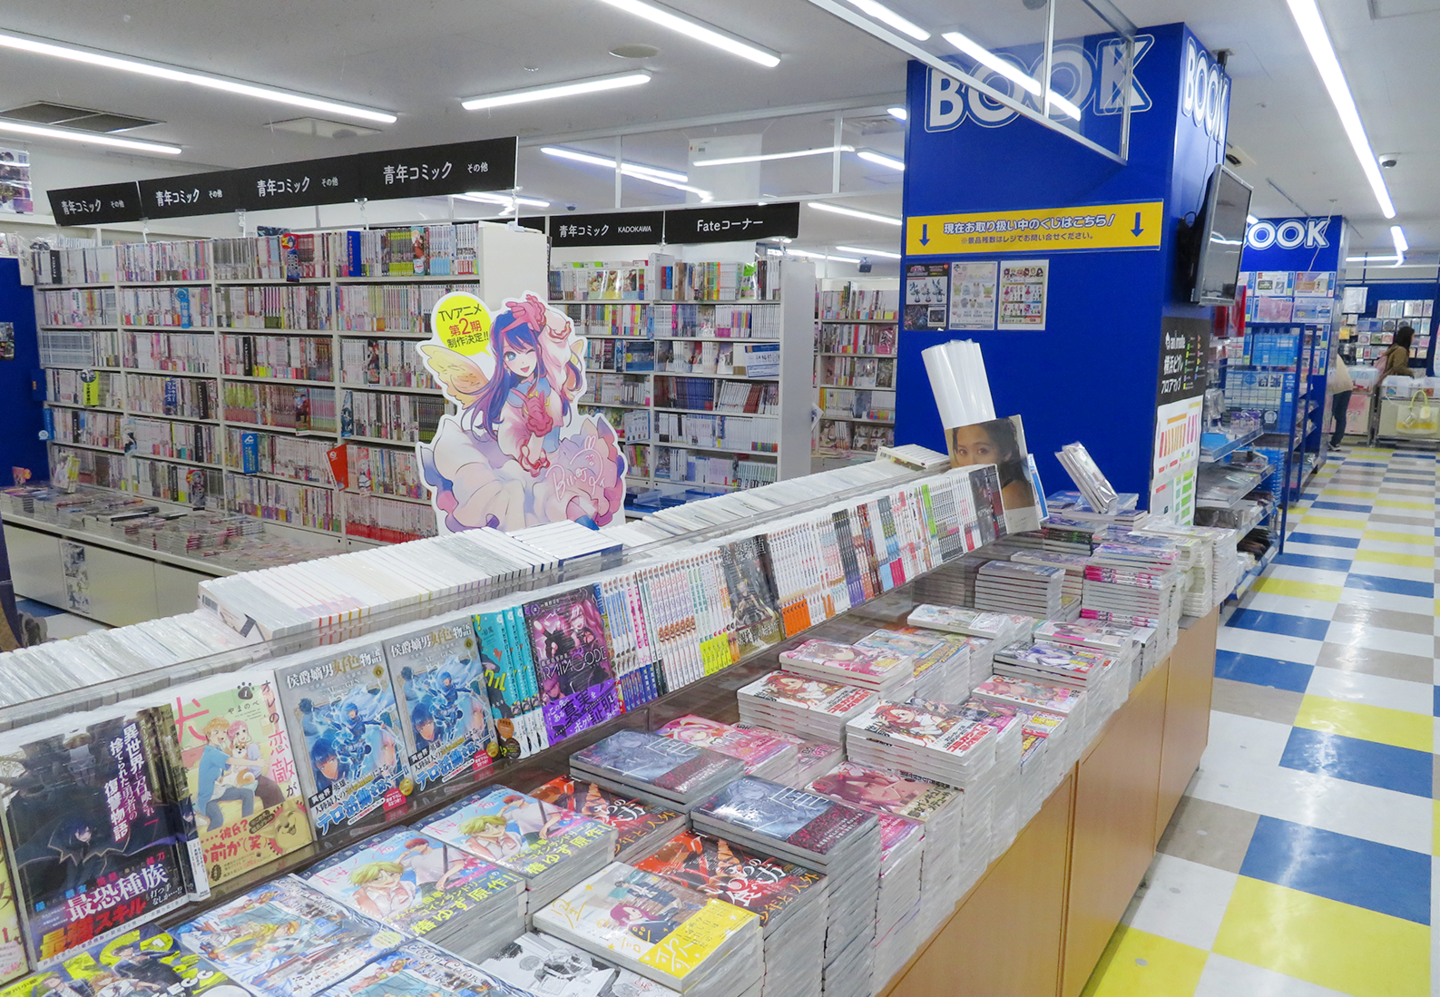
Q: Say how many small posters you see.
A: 3